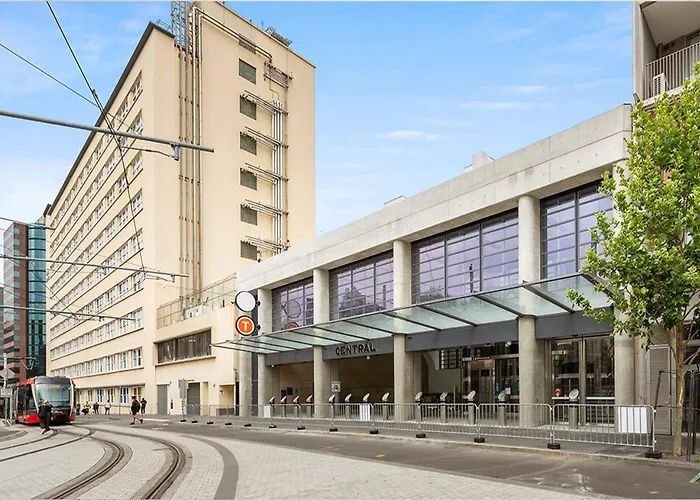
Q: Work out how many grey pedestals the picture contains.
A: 13